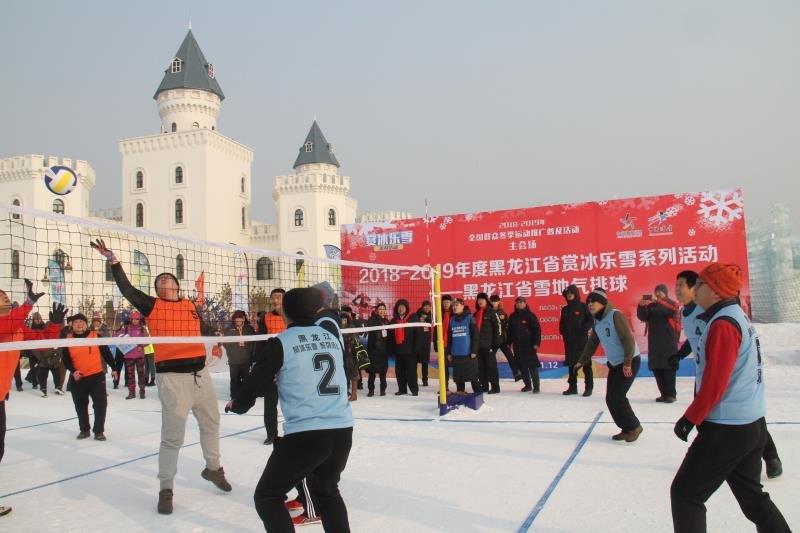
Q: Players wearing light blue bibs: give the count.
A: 4